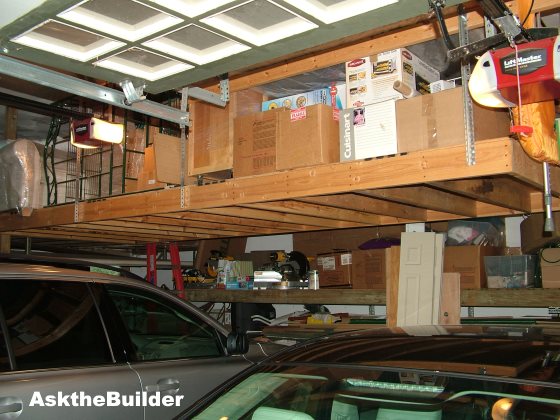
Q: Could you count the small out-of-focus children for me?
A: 0